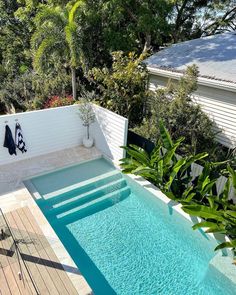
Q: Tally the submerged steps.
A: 3